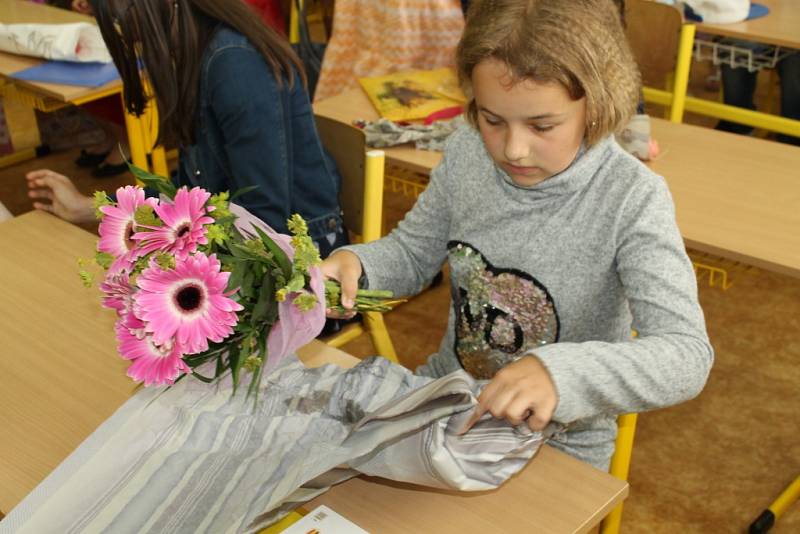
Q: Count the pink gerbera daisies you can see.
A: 5